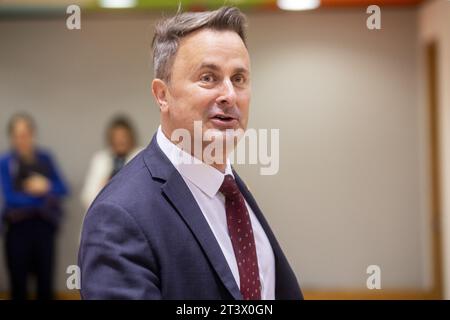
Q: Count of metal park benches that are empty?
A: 0